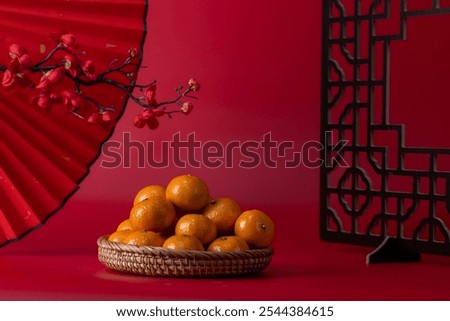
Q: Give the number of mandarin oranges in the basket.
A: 11